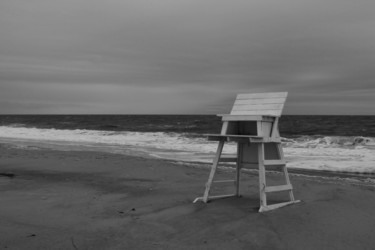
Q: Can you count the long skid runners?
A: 2